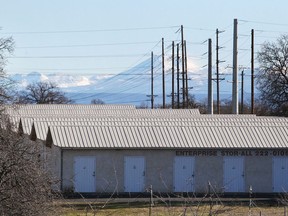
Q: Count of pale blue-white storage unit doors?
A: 5